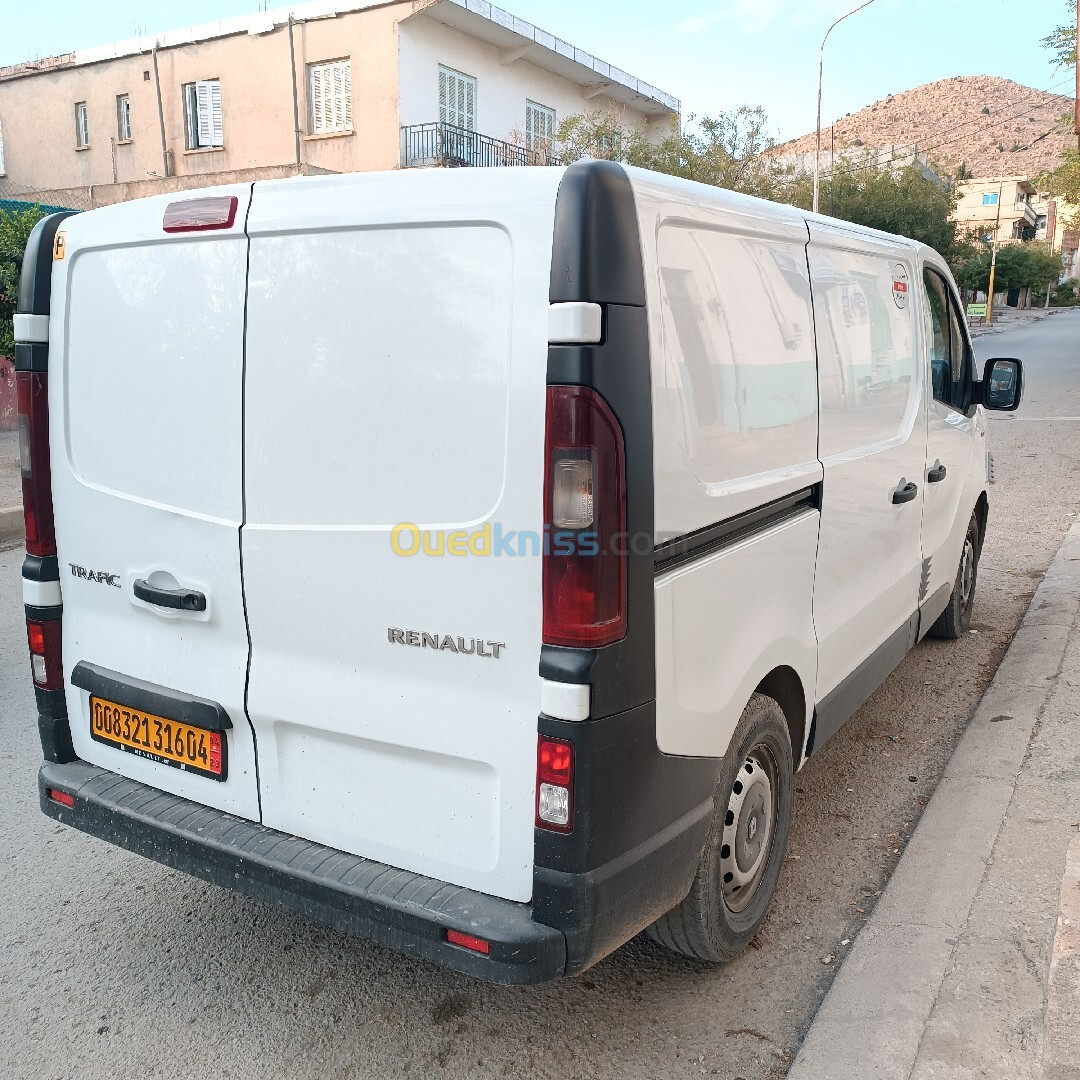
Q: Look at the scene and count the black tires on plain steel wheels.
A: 2